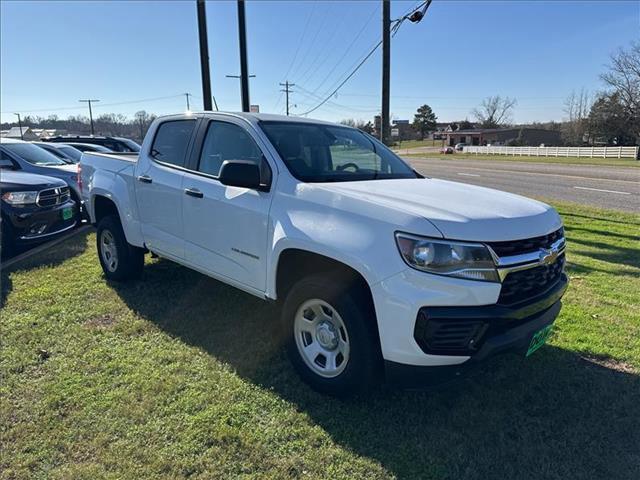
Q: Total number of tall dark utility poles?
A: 3